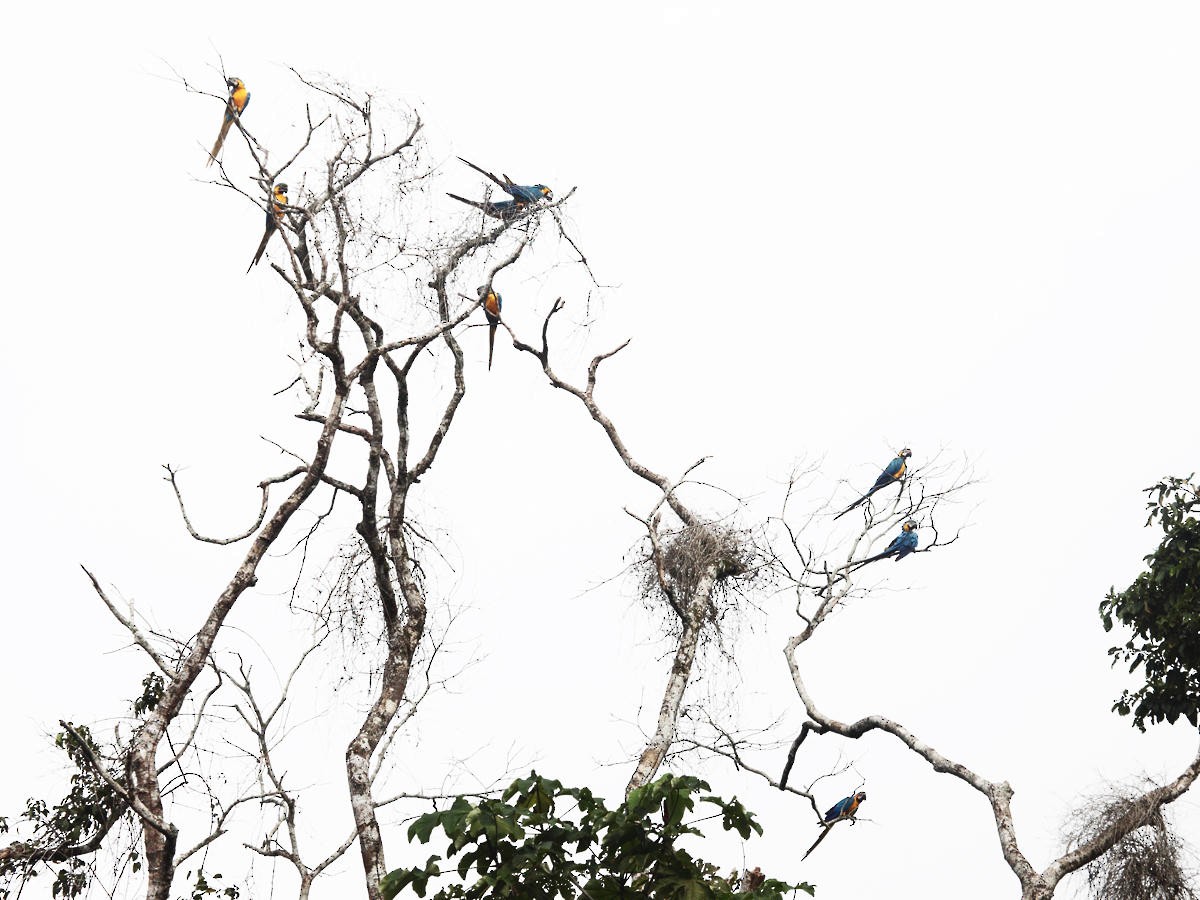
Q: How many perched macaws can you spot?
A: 8